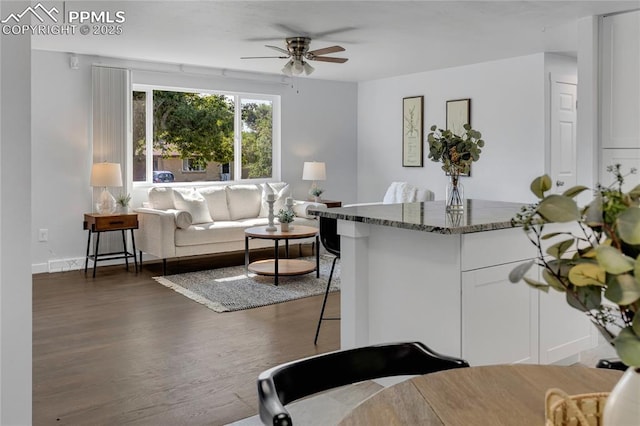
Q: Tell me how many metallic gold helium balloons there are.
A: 0